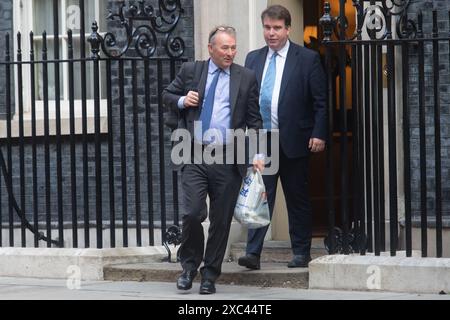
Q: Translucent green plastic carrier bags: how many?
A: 0